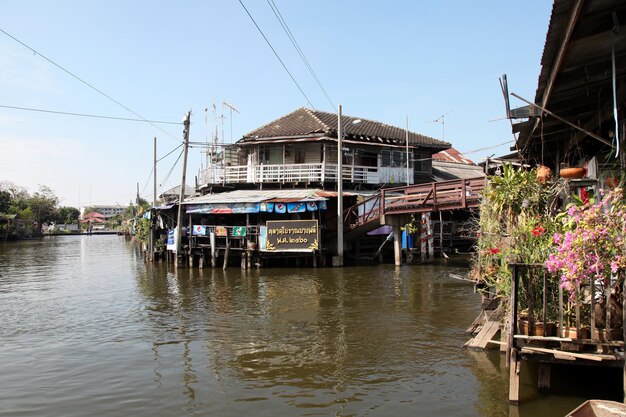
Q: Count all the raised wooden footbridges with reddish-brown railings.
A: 1